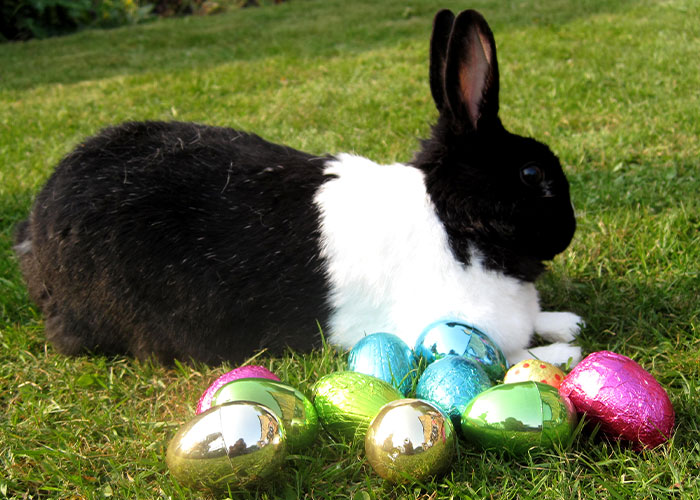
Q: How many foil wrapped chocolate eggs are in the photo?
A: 6